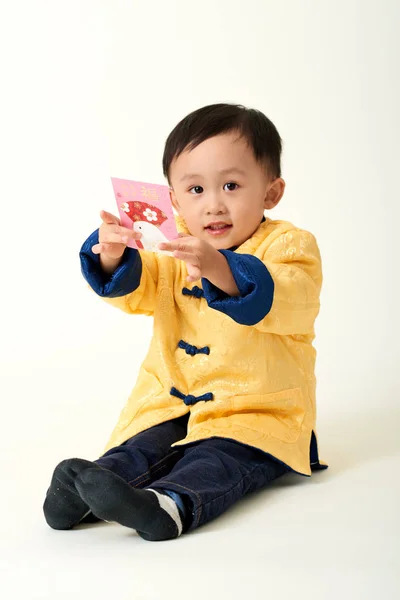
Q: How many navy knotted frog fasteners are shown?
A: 3